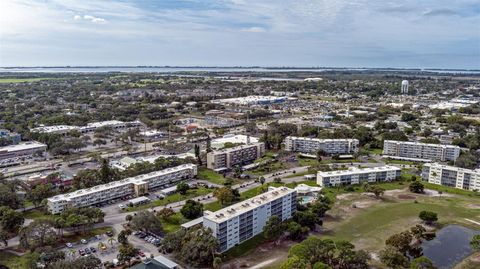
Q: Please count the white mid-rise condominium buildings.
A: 7